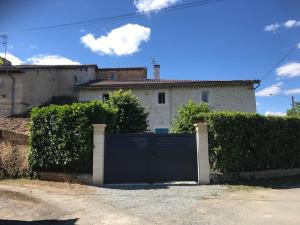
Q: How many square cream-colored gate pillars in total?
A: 2